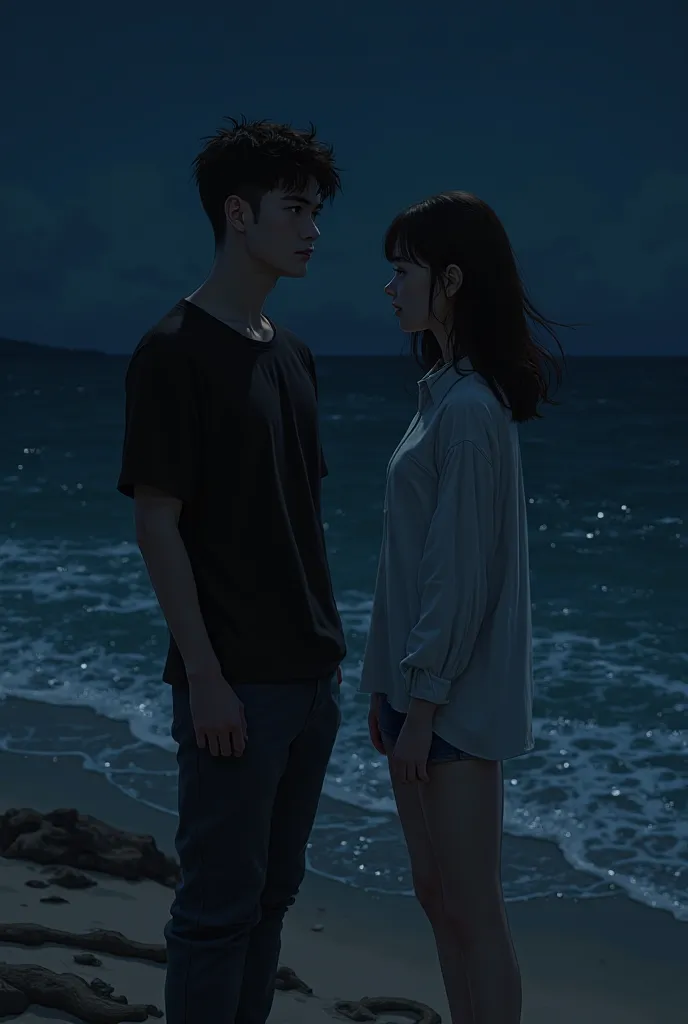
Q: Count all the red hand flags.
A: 0